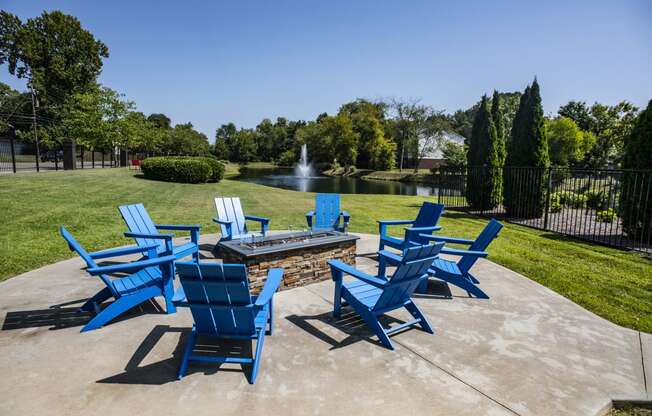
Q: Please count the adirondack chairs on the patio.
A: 8